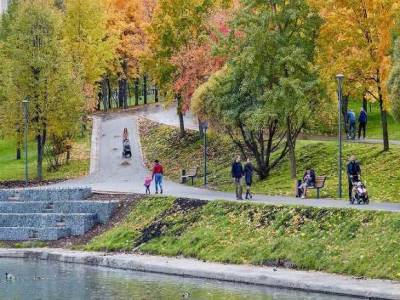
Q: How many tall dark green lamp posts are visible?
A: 3